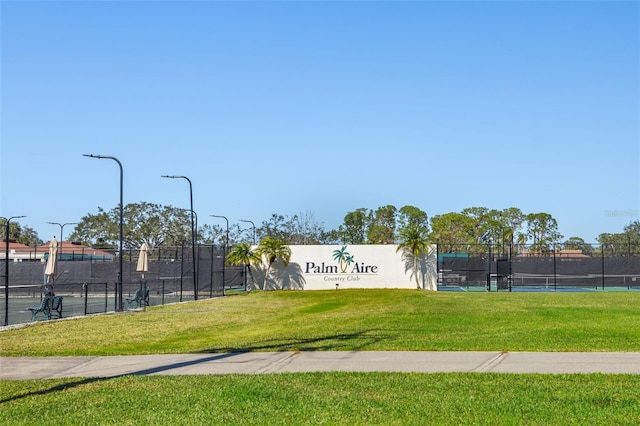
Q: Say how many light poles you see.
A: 7